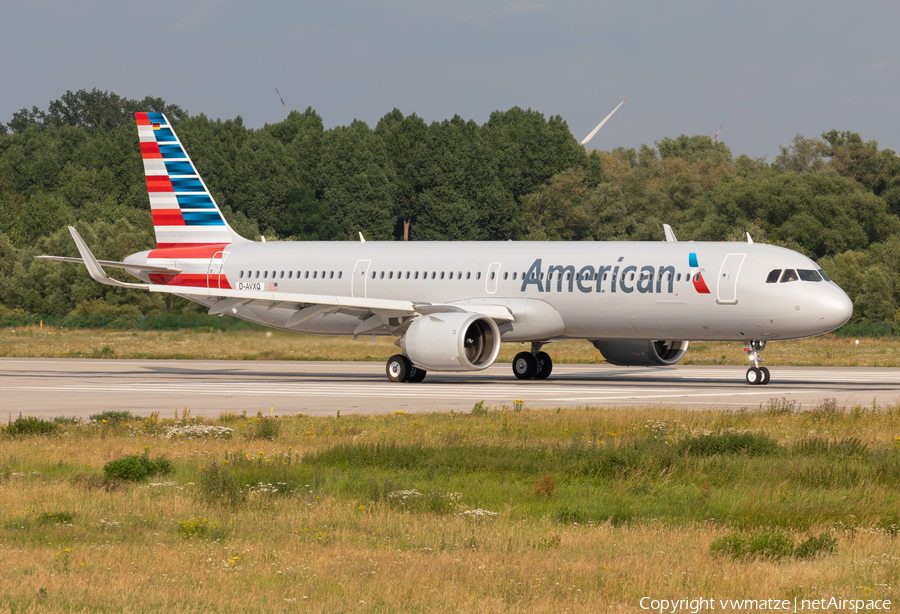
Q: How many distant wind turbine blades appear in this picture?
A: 3